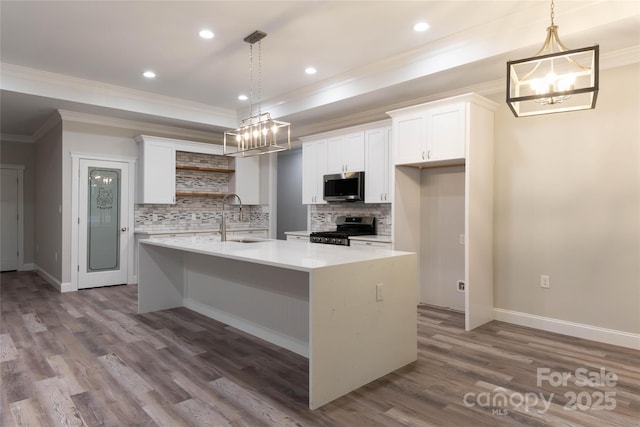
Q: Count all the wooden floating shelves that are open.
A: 2